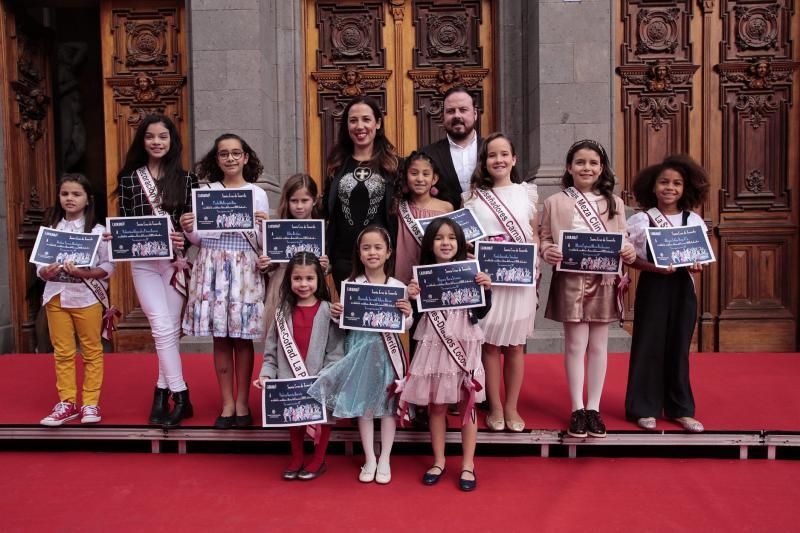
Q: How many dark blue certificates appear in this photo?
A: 11